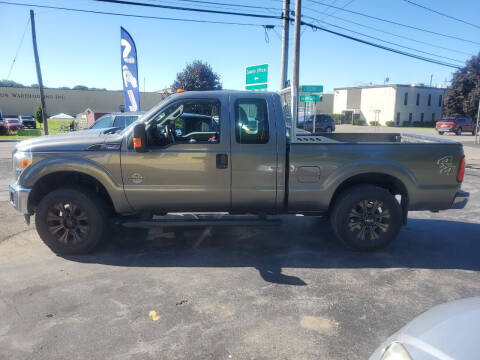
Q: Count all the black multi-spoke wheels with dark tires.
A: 2